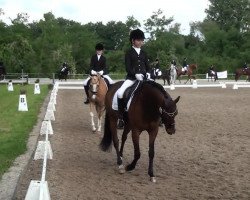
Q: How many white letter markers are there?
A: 3